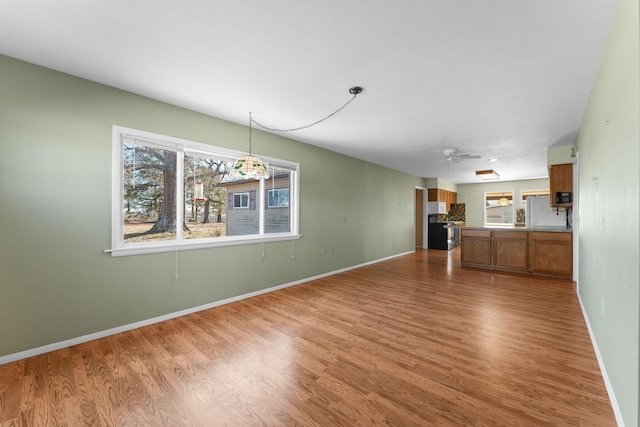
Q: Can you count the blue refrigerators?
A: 0